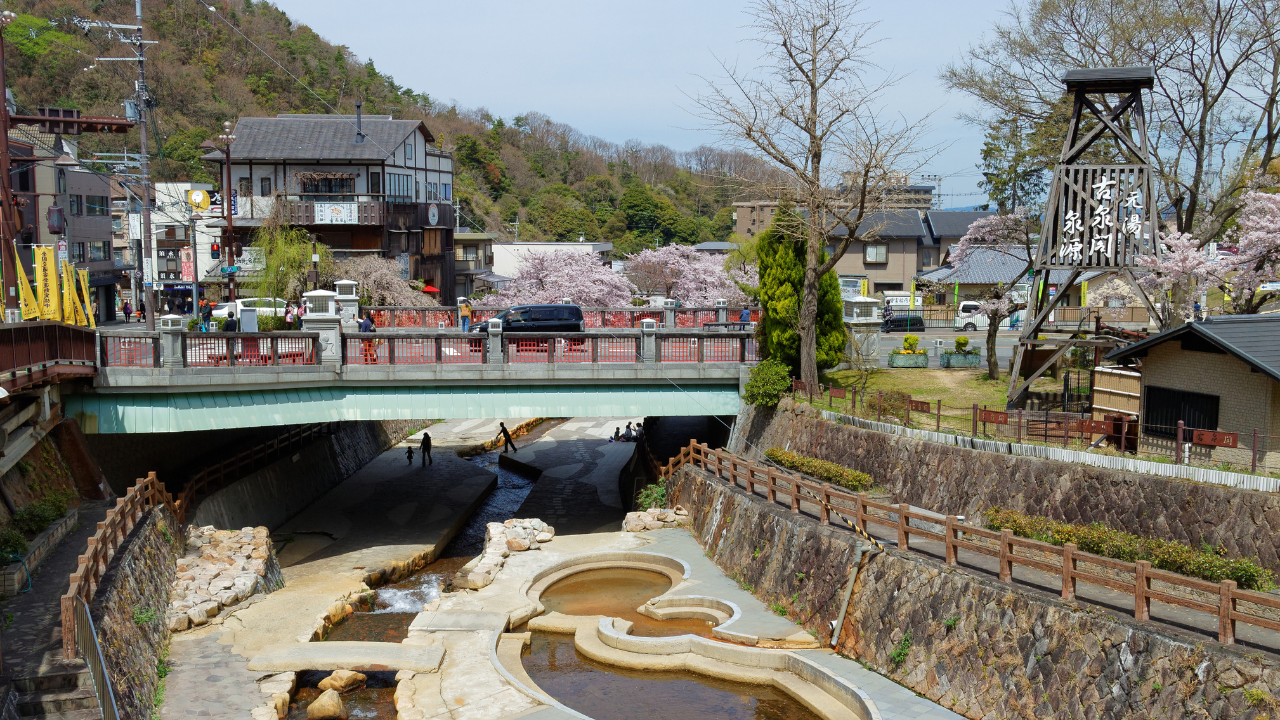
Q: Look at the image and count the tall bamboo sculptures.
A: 0